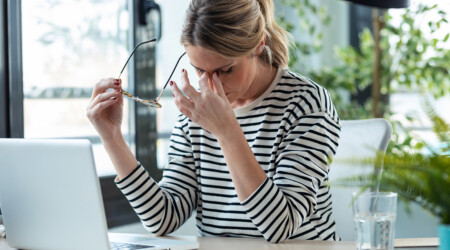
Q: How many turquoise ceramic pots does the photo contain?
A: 1